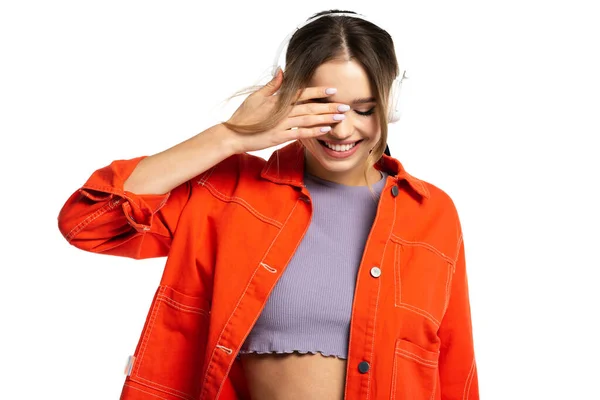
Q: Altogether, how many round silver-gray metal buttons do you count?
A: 3